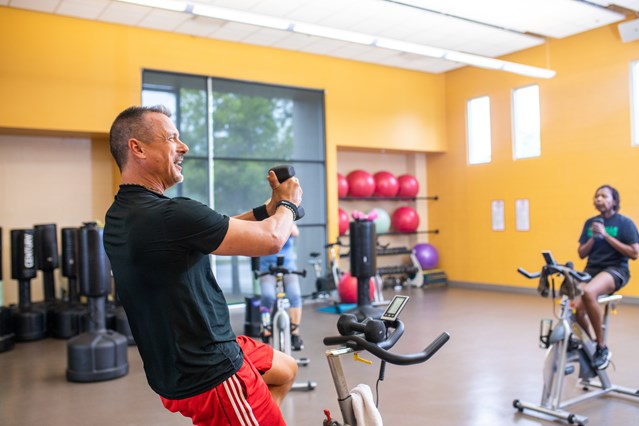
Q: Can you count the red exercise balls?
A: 7